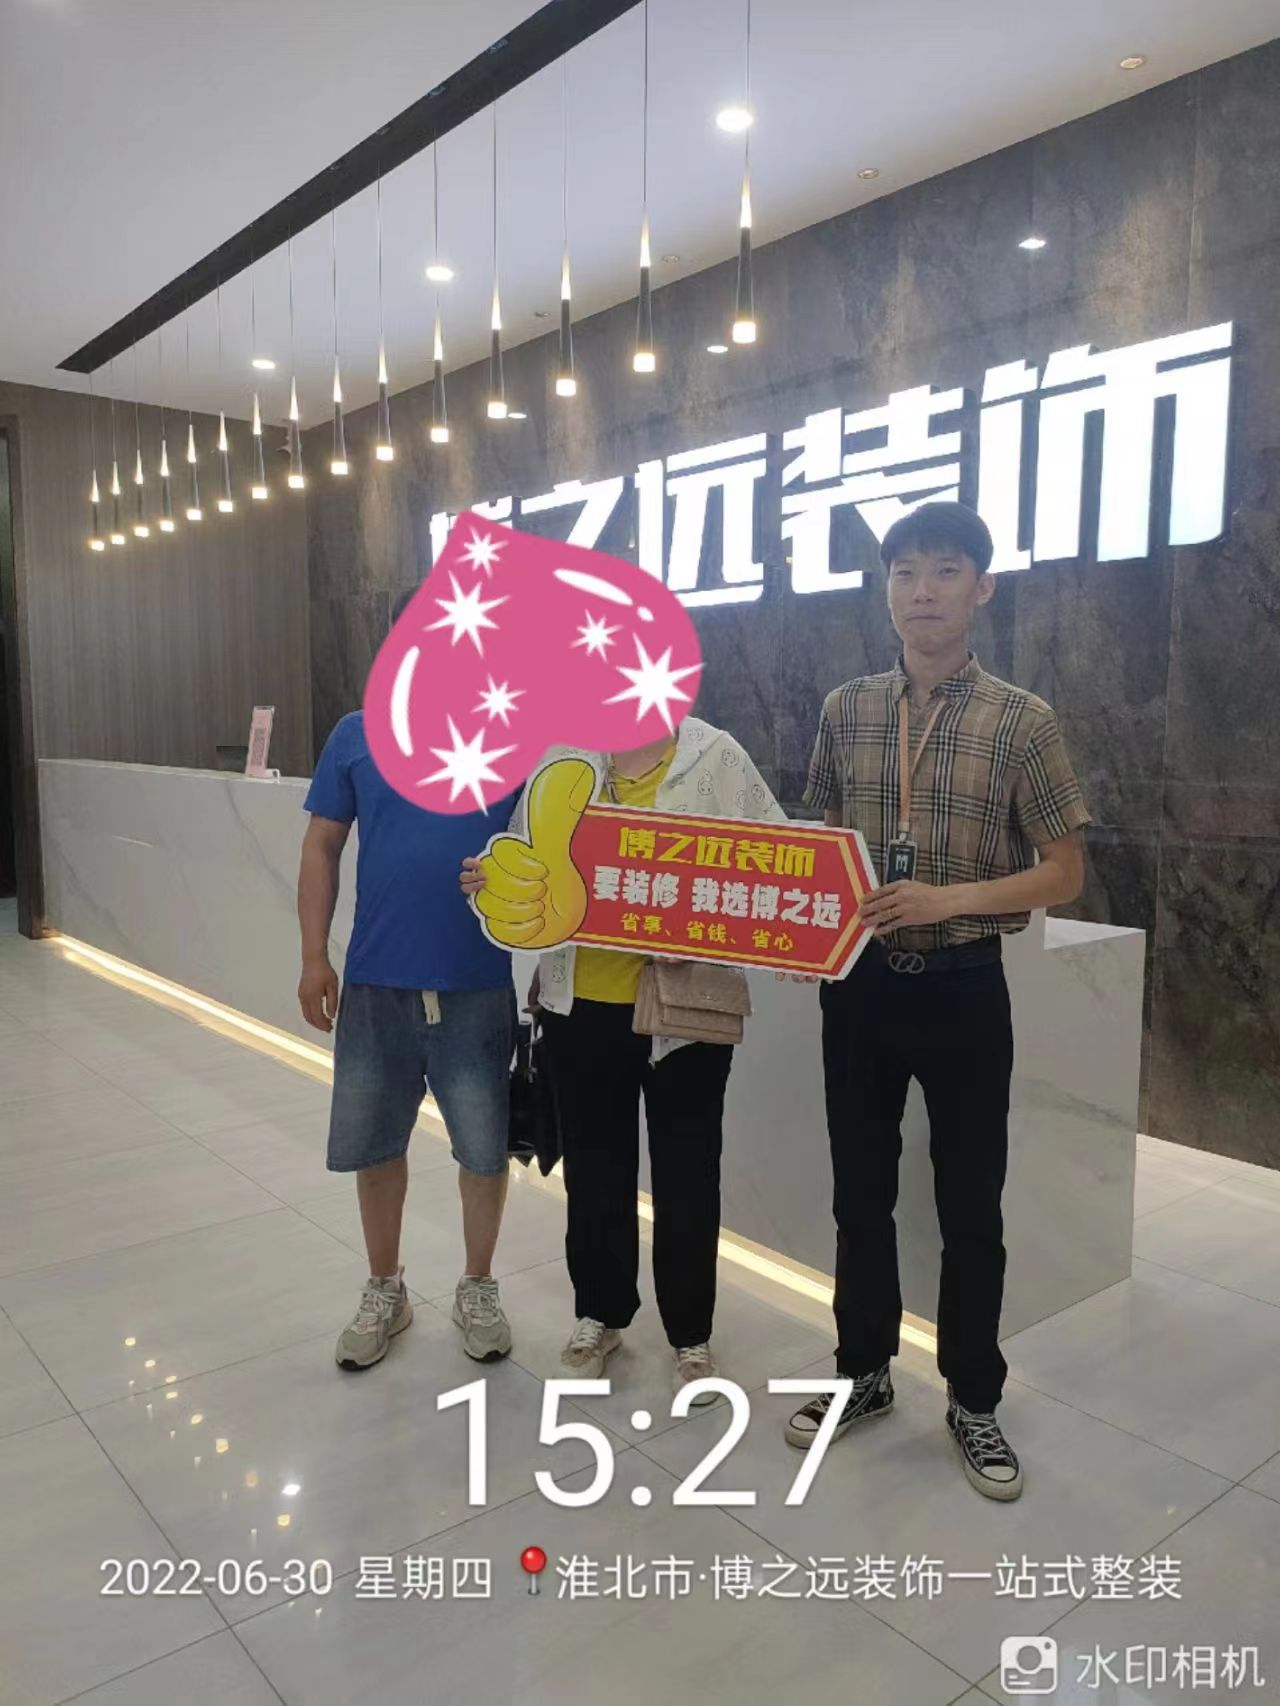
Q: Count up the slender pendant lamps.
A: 15